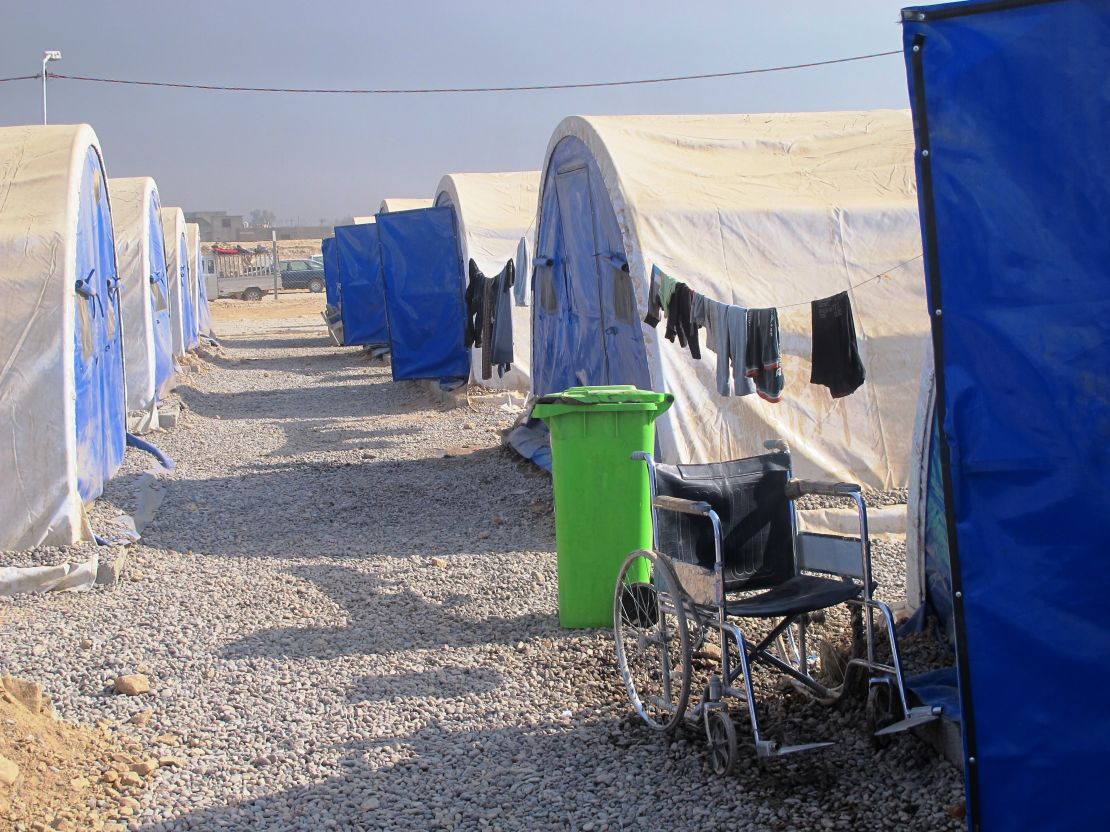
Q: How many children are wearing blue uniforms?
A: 0